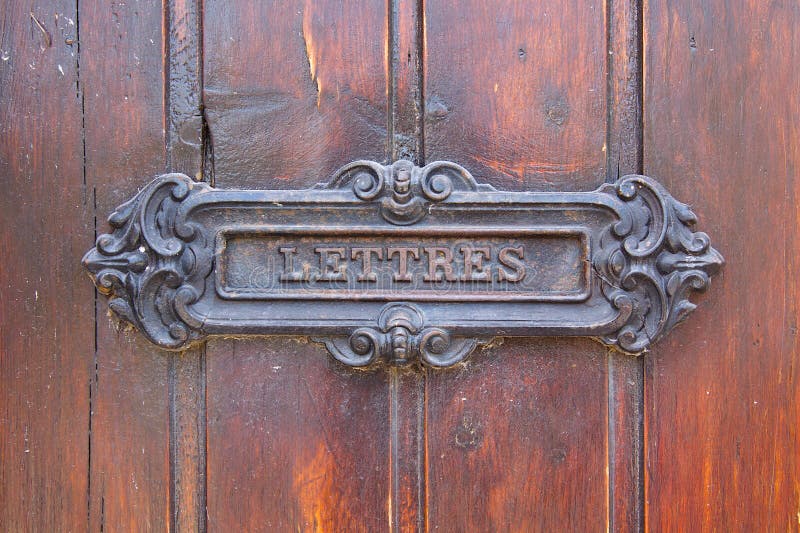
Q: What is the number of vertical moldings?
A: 3